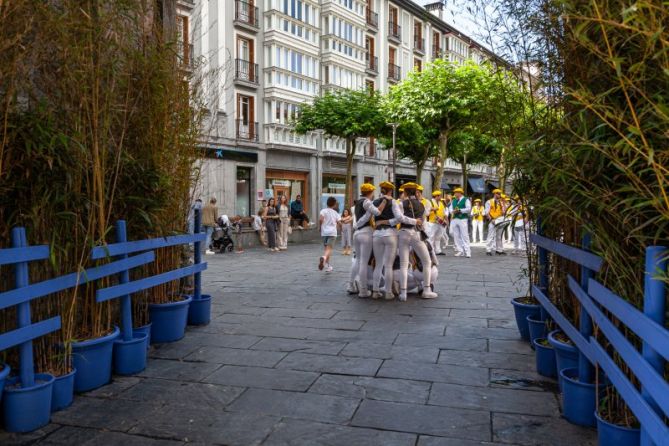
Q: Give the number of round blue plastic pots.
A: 14